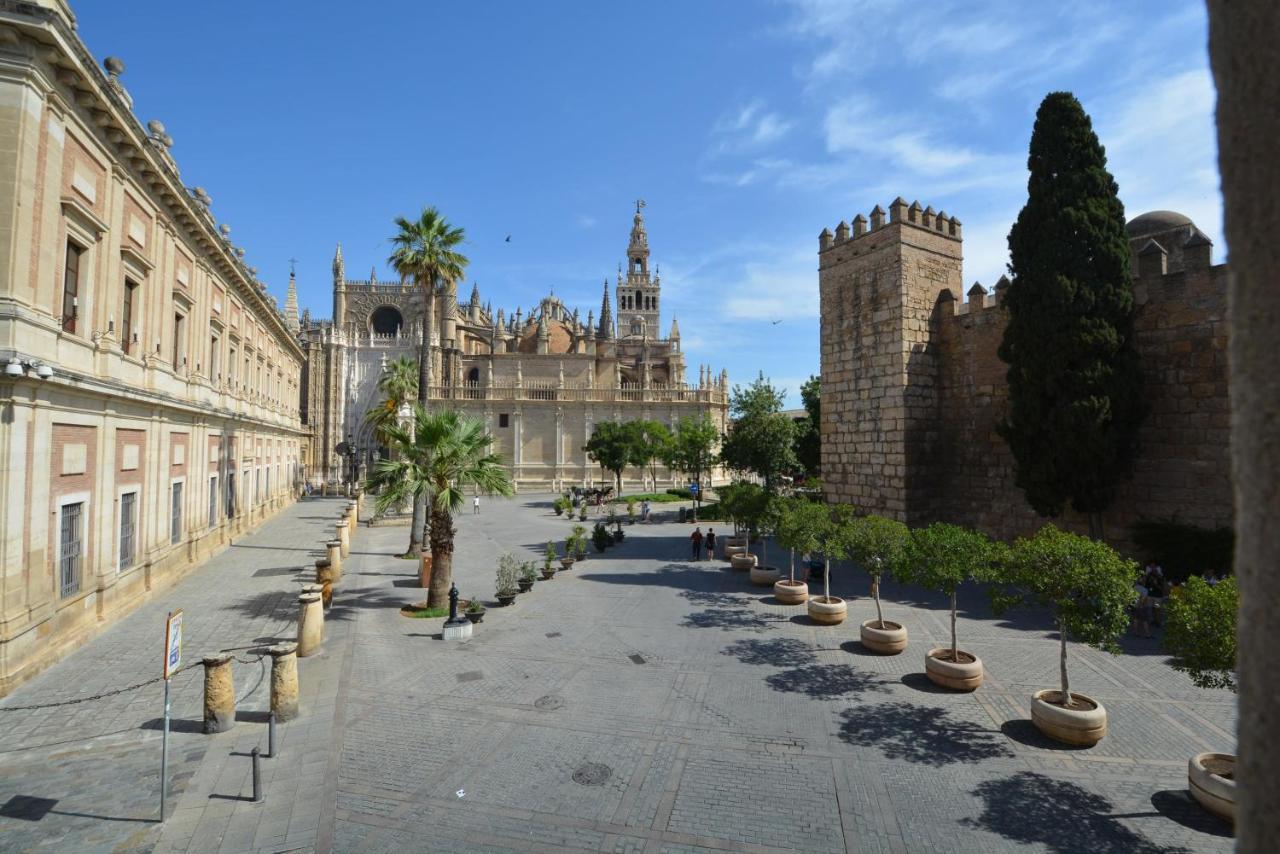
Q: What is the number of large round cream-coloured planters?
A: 10